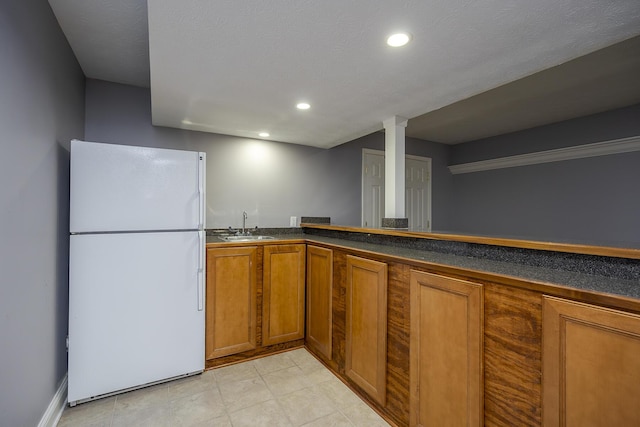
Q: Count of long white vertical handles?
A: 2